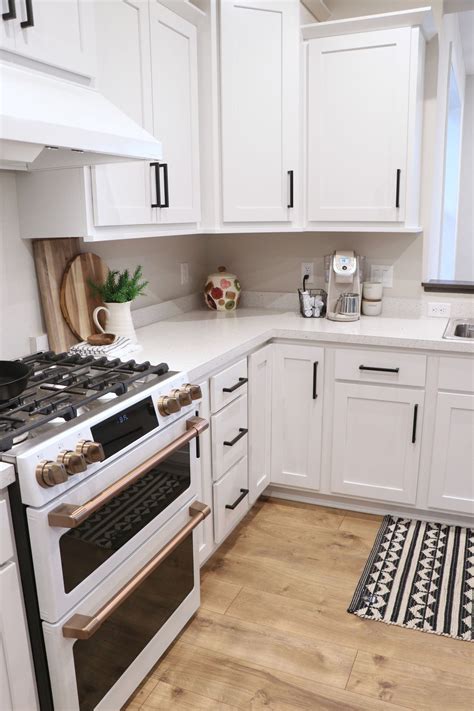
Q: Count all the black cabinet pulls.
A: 13